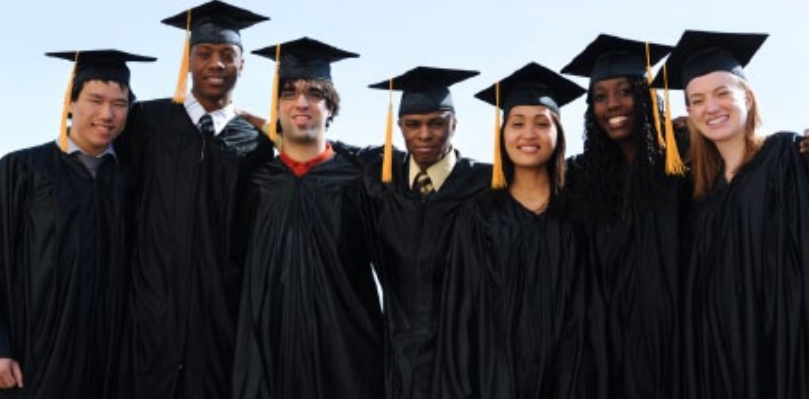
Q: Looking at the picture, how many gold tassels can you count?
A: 7